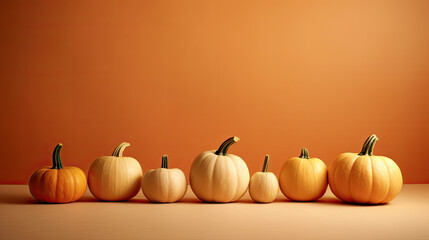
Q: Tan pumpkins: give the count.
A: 4